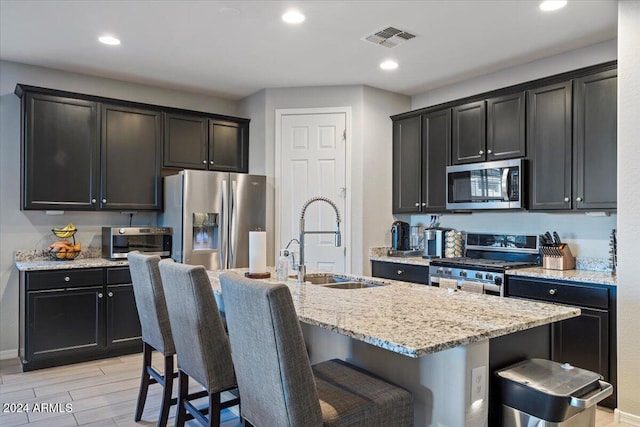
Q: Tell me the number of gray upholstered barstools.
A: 3